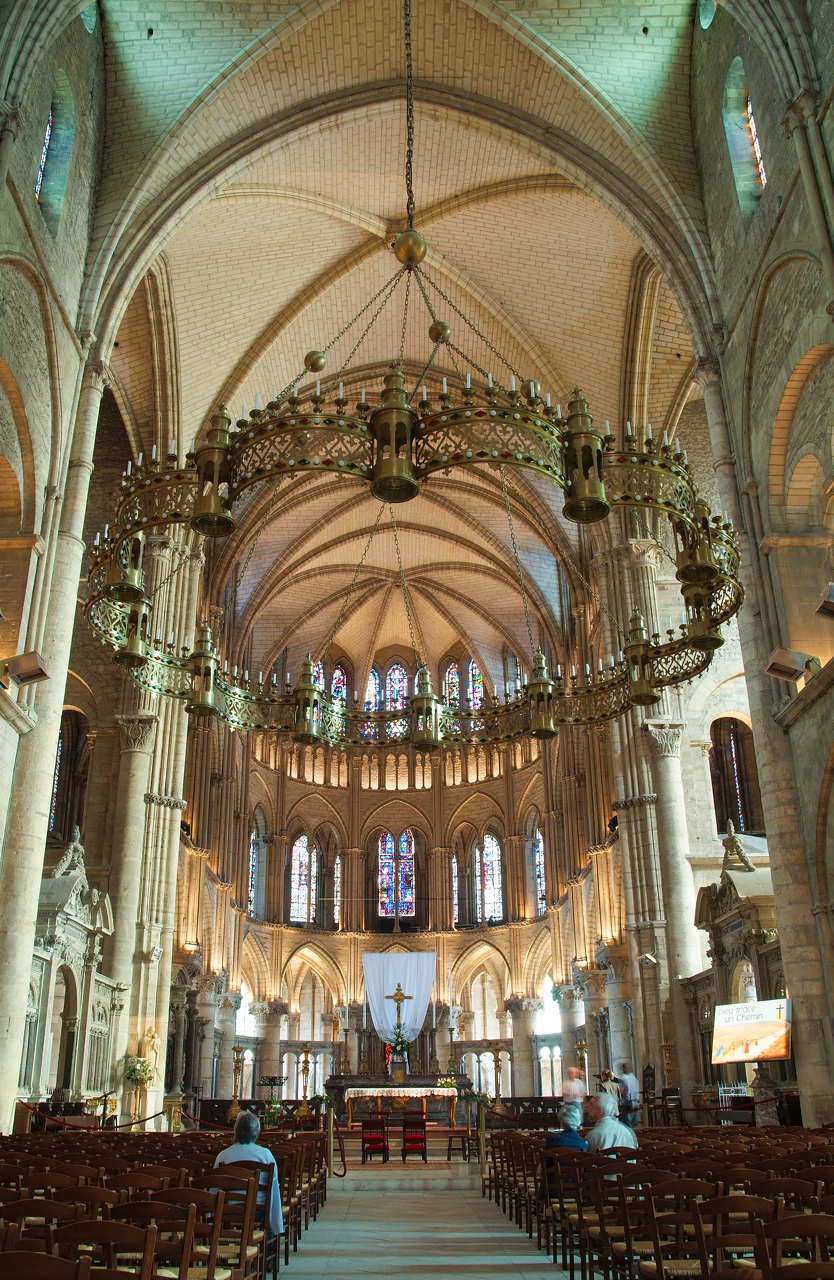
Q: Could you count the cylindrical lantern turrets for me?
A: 12